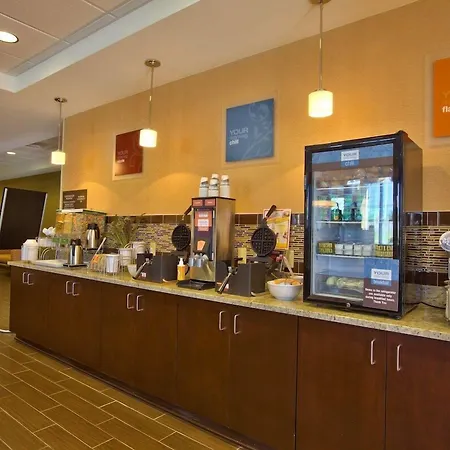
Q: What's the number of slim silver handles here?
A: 10